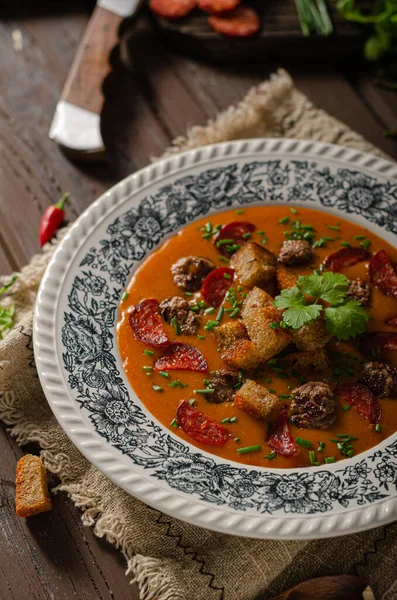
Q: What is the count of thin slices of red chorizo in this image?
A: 14